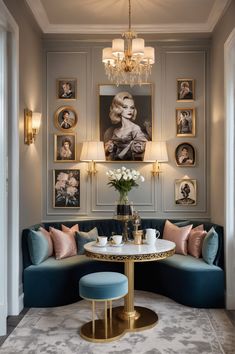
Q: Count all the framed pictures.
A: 9